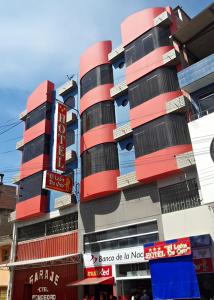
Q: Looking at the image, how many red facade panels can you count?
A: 12